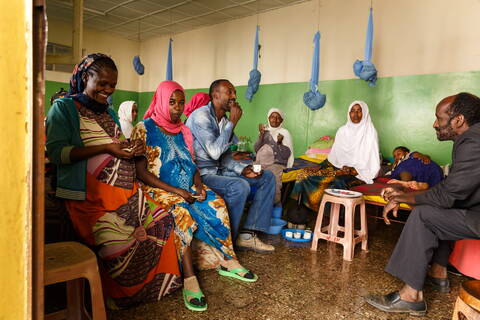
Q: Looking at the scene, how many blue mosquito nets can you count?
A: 5